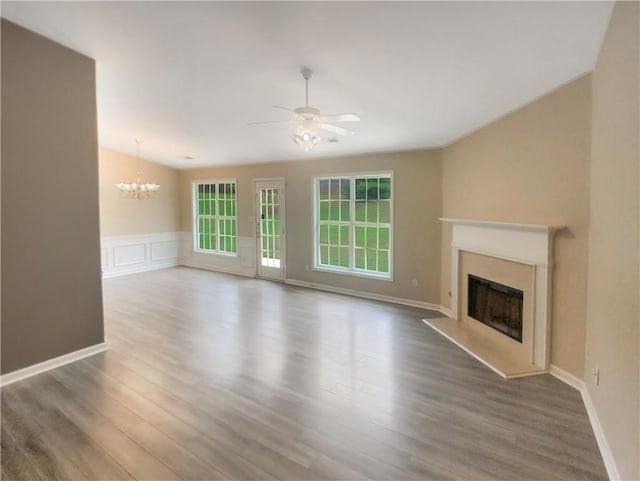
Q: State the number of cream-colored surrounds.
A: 1